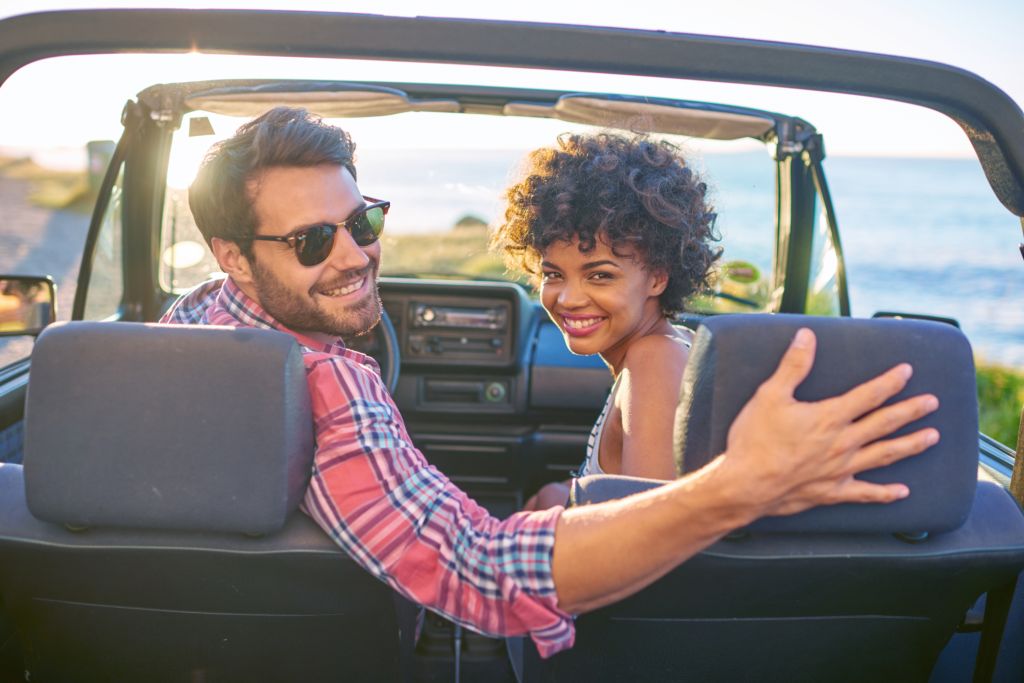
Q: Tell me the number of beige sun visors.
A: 2